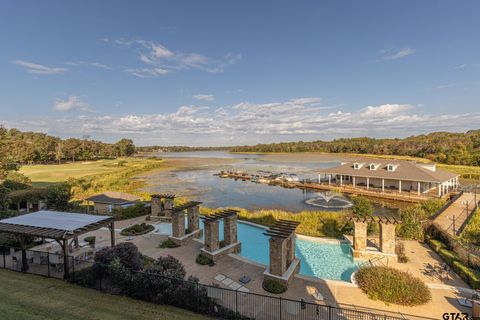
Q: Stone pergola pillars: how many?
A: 10